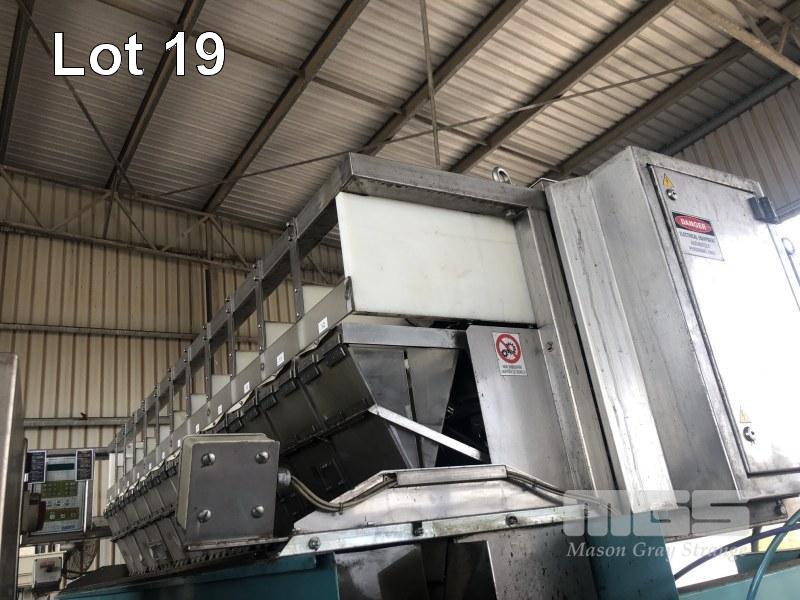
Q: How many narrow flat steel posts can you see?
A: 11